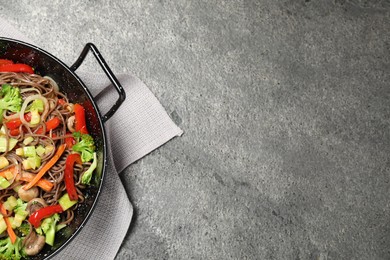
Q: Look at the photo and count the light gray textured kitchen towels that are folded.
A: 1